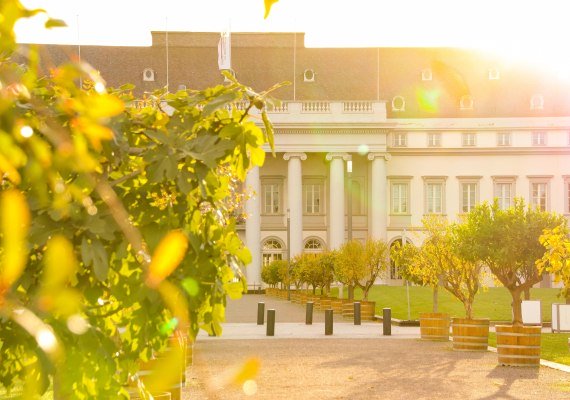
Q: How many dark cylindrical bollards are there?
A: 6